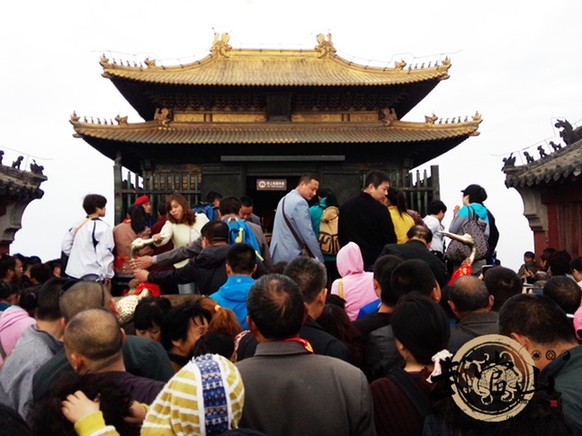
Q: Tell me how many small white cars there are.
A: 0